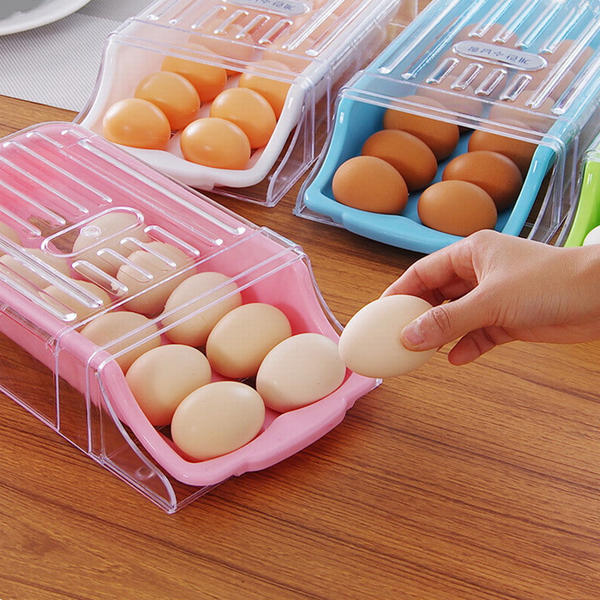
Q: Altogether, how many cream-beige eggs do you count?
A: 12